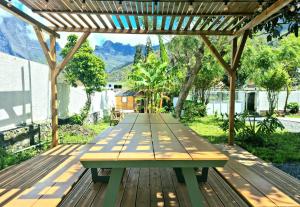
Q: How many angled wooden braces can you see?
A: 4